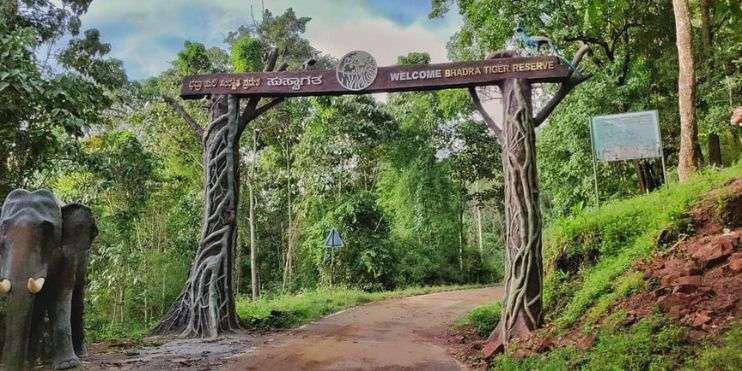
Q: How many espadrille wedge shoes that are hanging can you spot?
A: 0